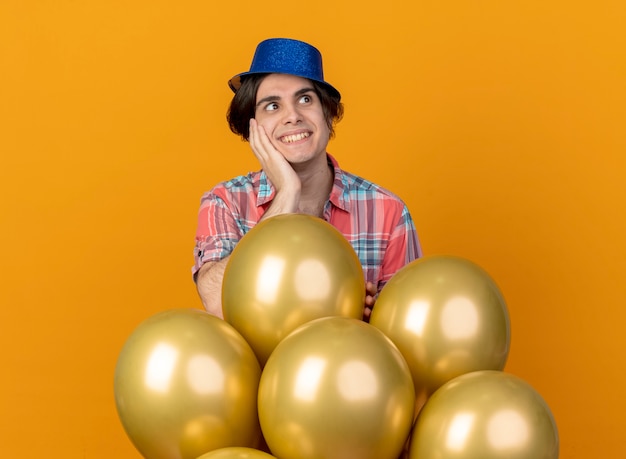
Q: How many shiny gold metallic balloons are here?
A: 6